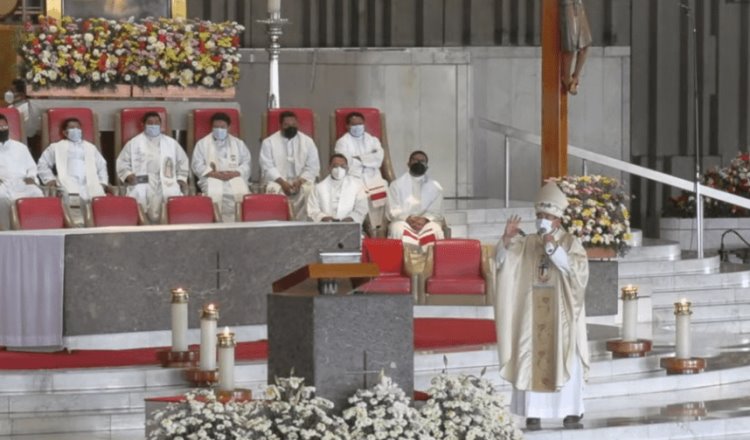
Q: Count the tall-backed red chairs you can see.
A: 6